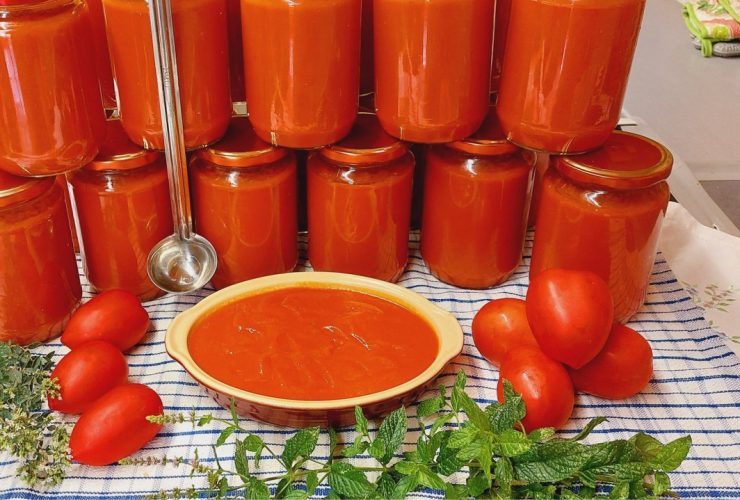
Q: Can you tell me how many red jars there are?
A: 11